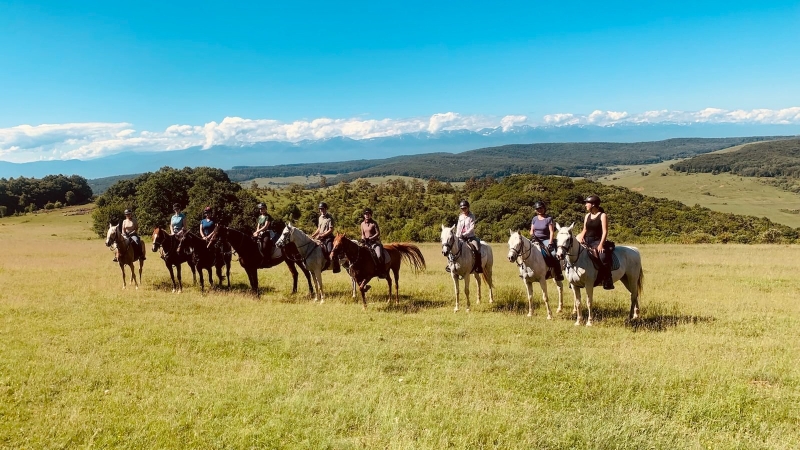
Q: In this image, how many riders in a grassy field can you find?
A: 9